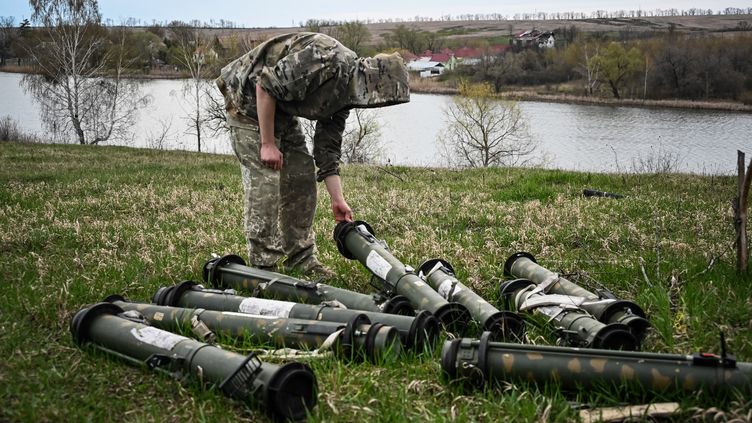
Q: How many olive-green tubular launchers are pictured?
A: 9